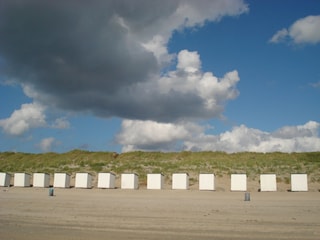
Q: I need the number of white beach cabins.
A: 13